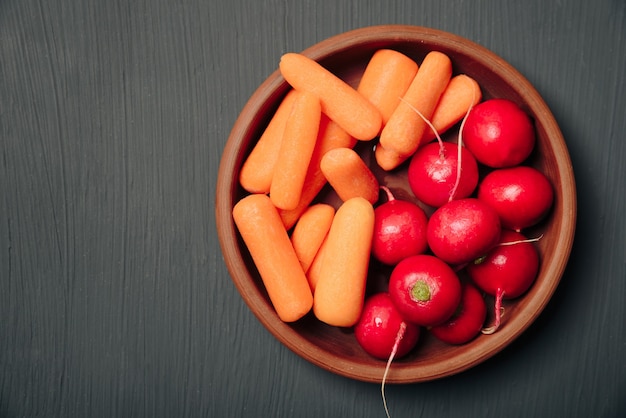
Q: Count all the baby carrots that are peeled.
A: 12